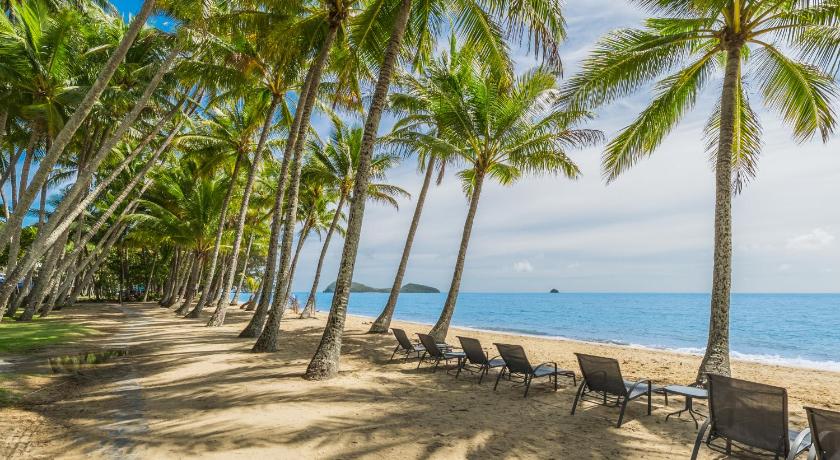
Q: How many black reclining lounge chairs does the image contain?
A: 7